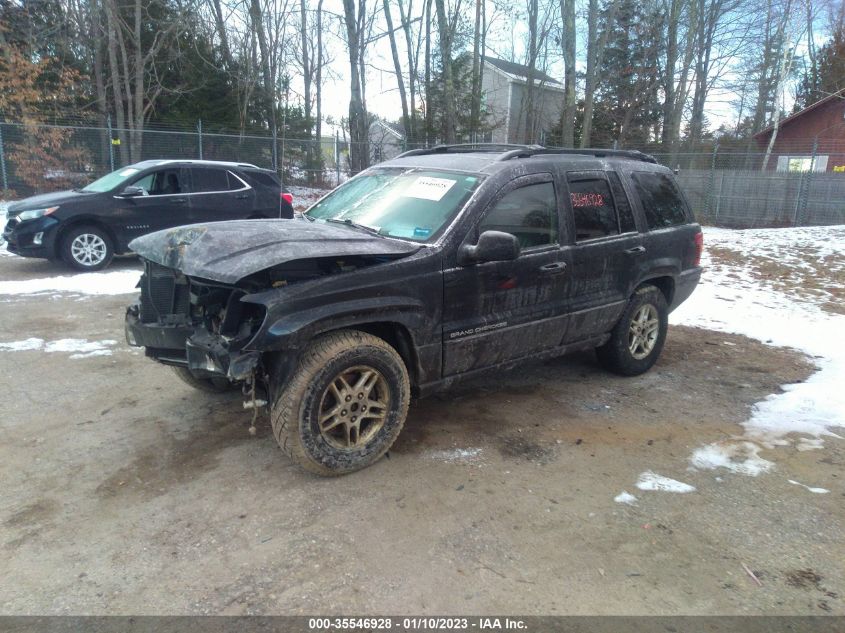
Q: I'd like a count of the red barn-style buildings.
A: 1